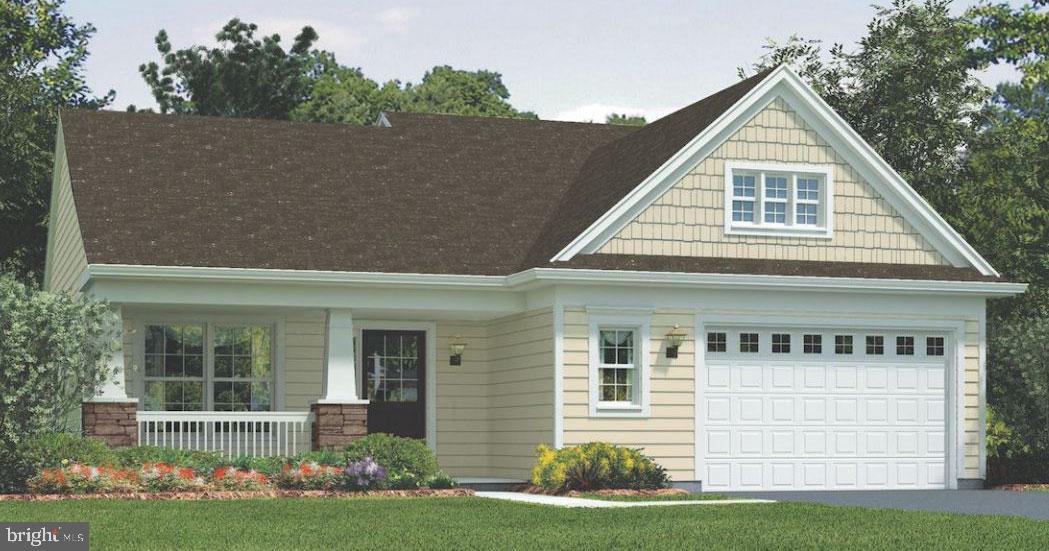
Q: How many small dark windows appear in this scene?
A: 8